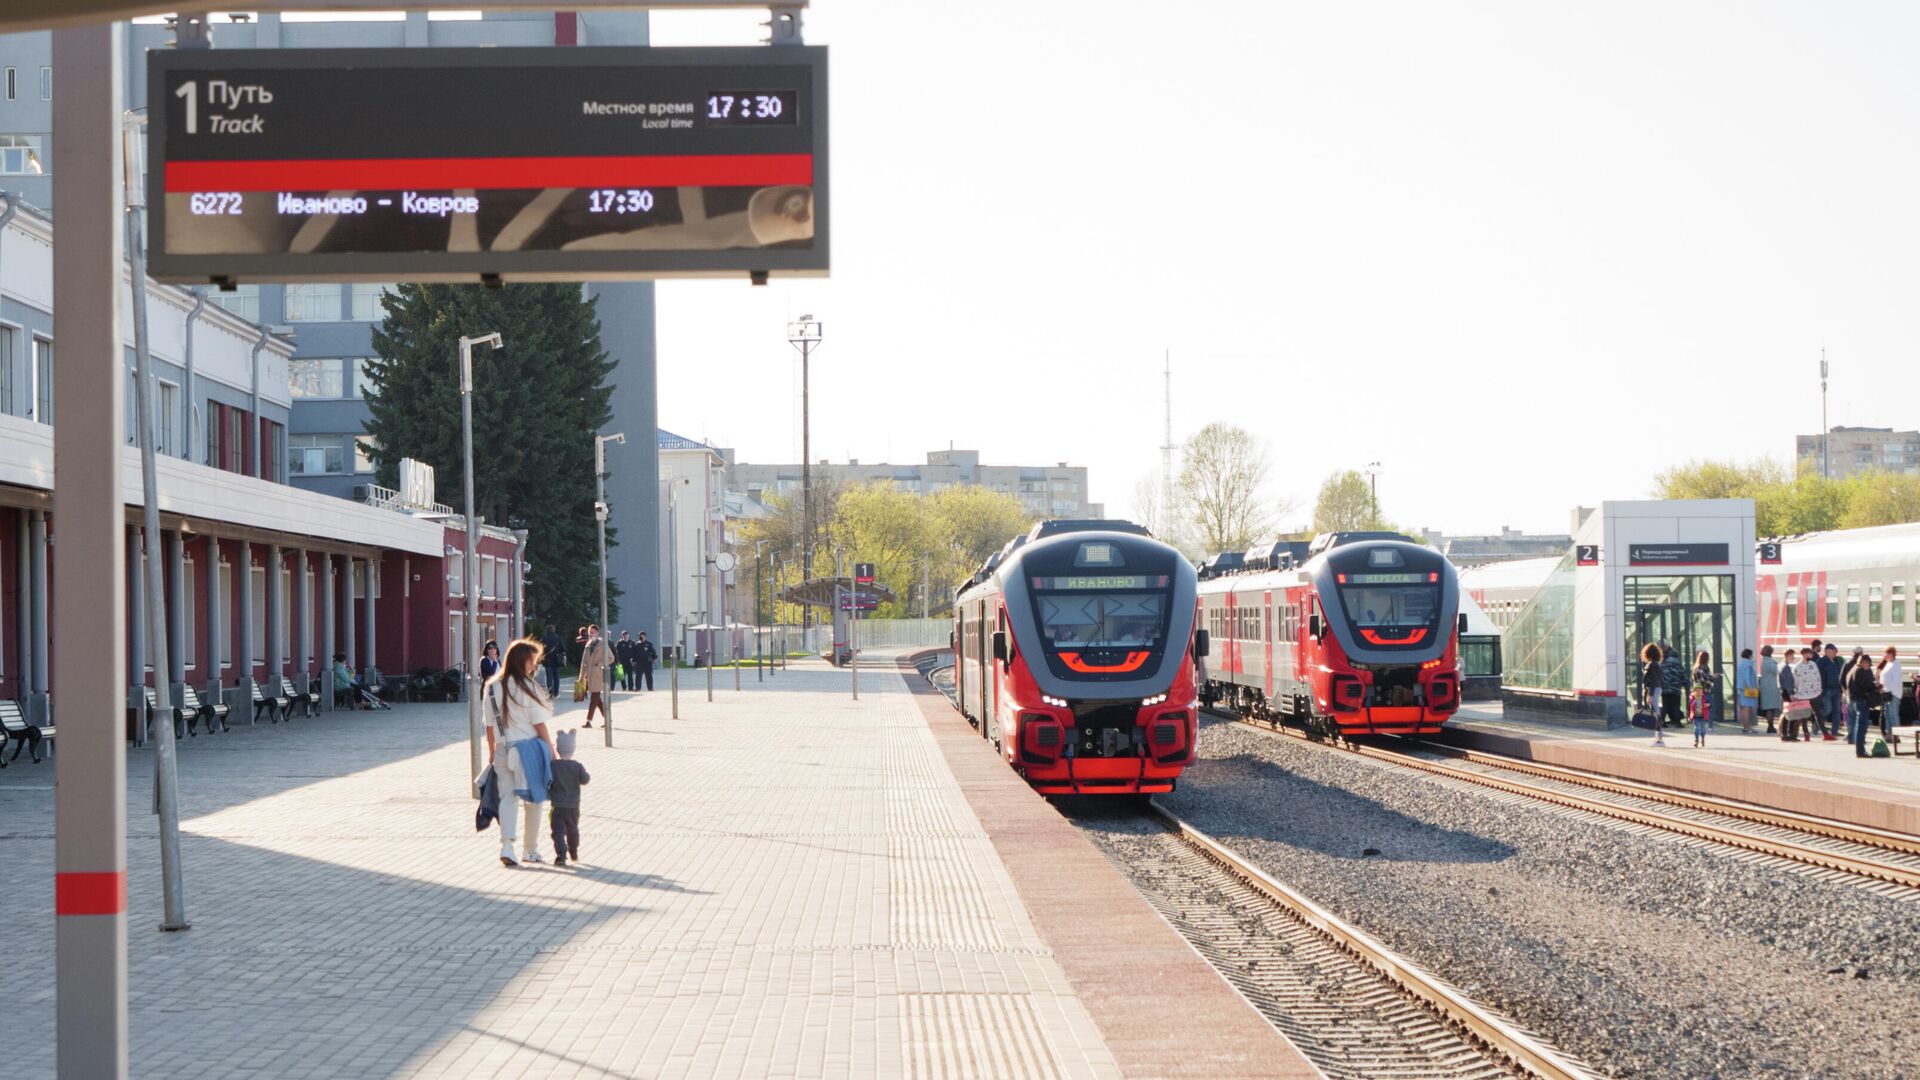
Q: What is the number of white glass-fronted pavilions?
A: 1